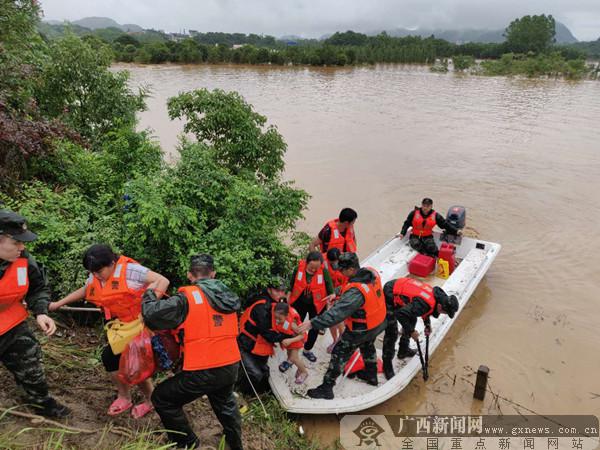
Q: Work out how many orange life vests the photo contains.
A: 11